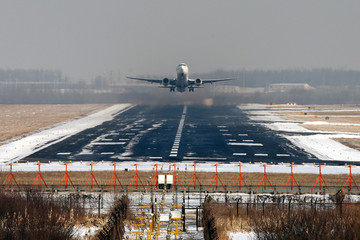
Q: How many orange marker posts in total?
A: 15